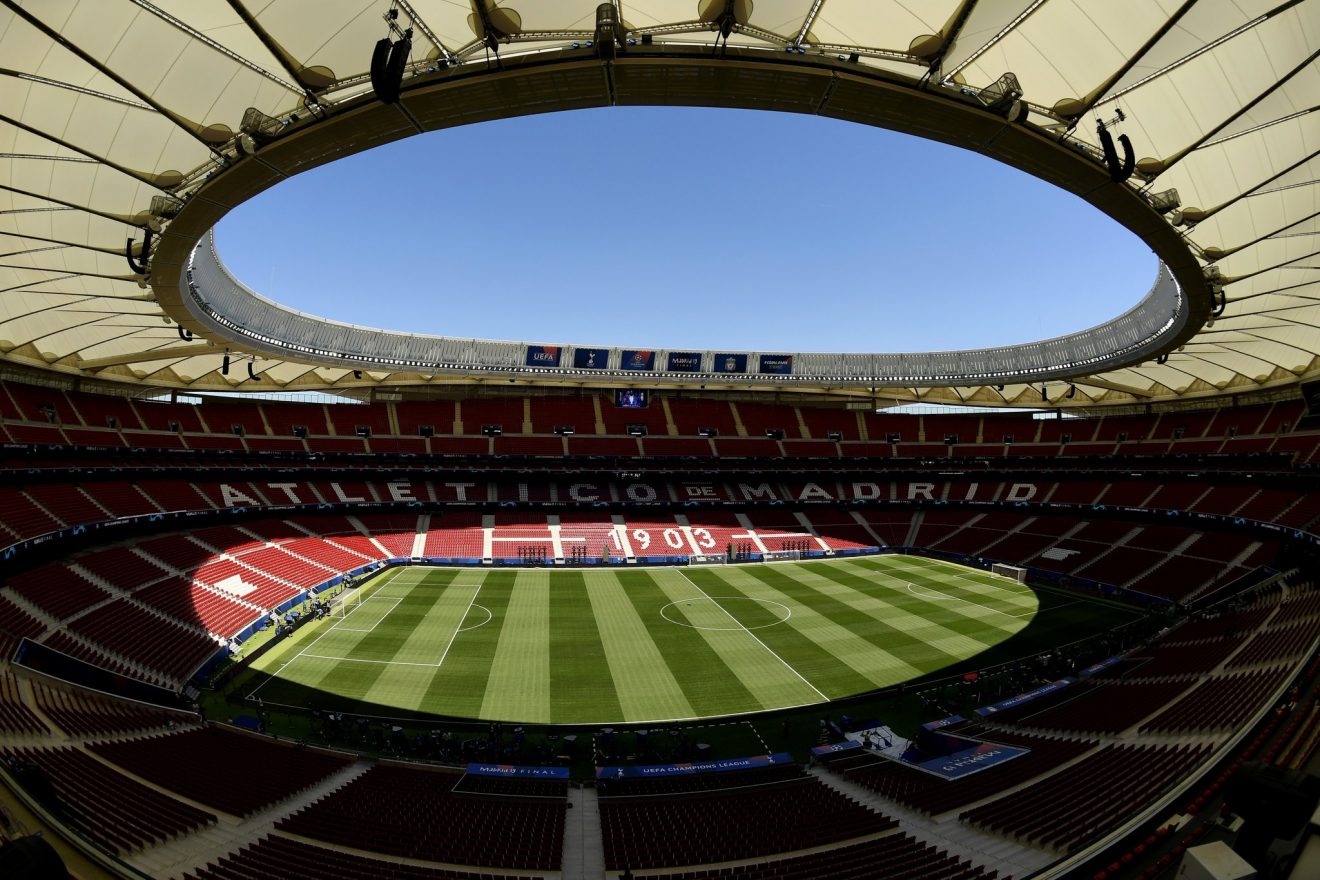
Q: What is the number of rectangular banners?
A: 6